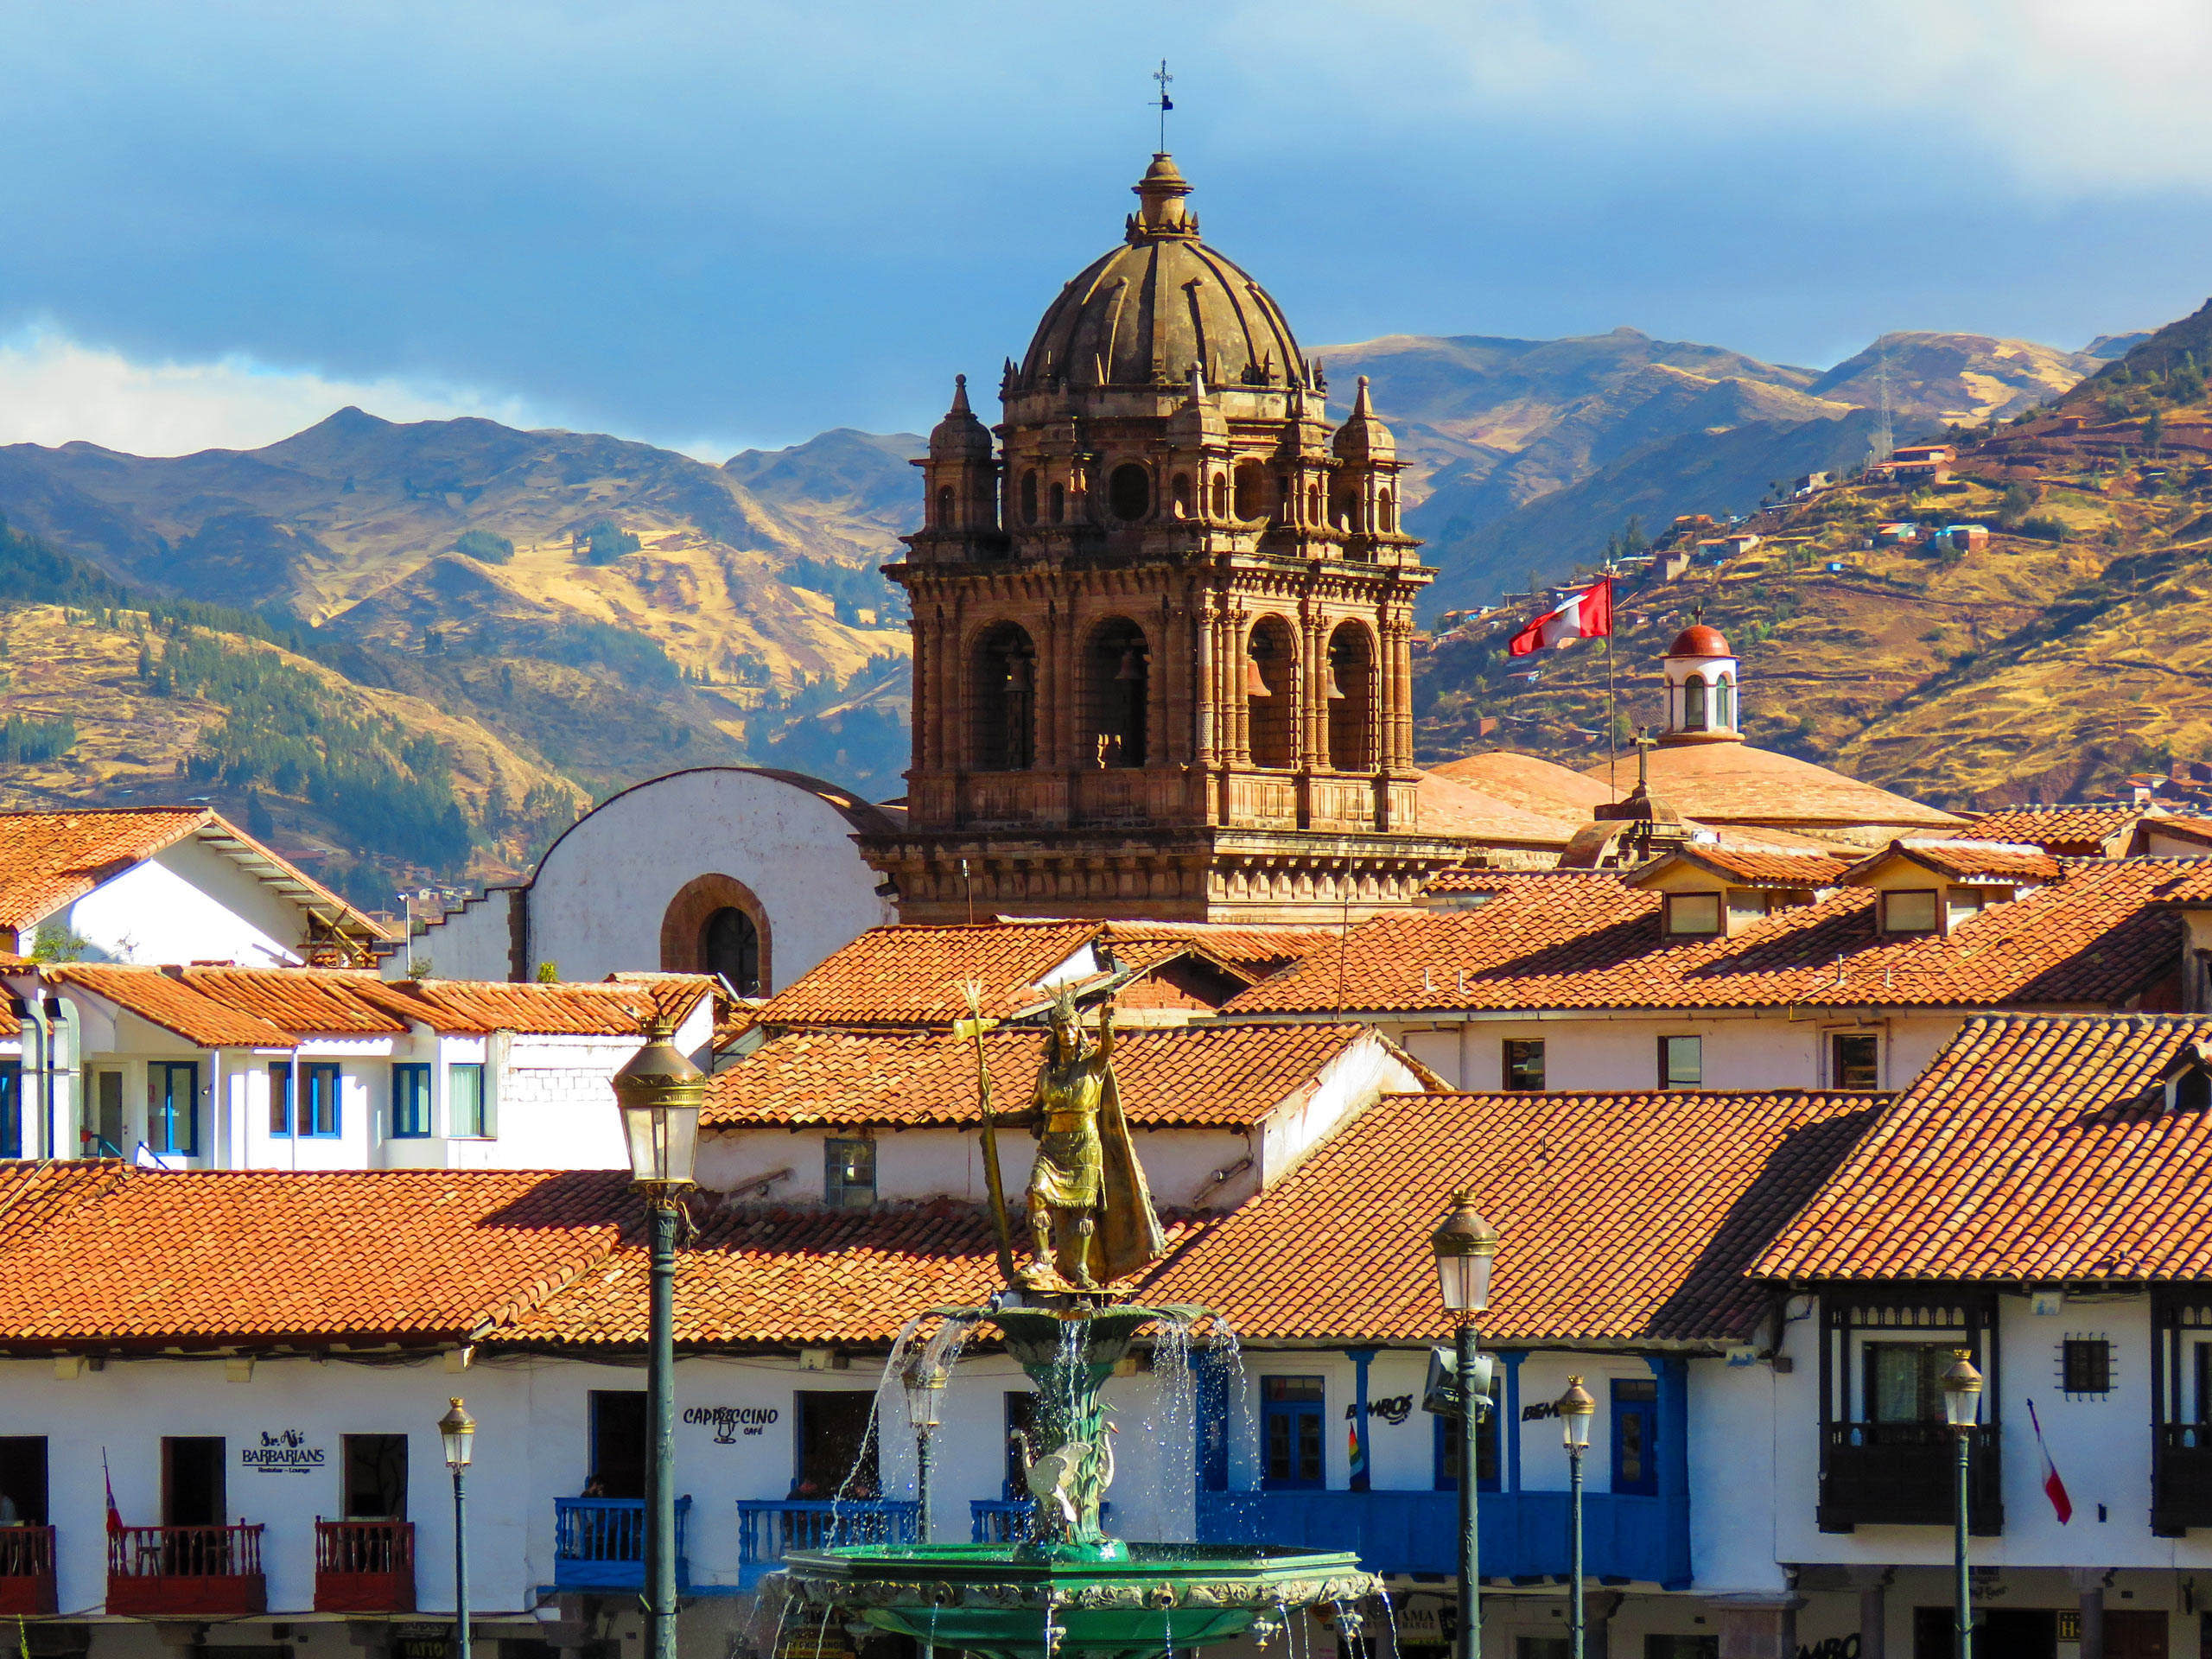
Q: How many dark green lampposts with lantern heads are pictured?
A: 6